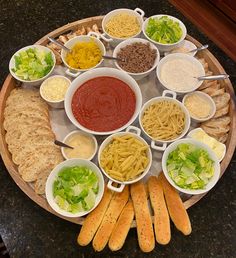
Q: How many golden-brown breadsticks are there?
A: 6